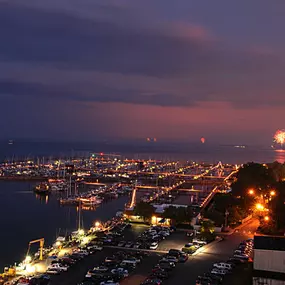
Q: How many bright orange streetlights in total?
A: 4